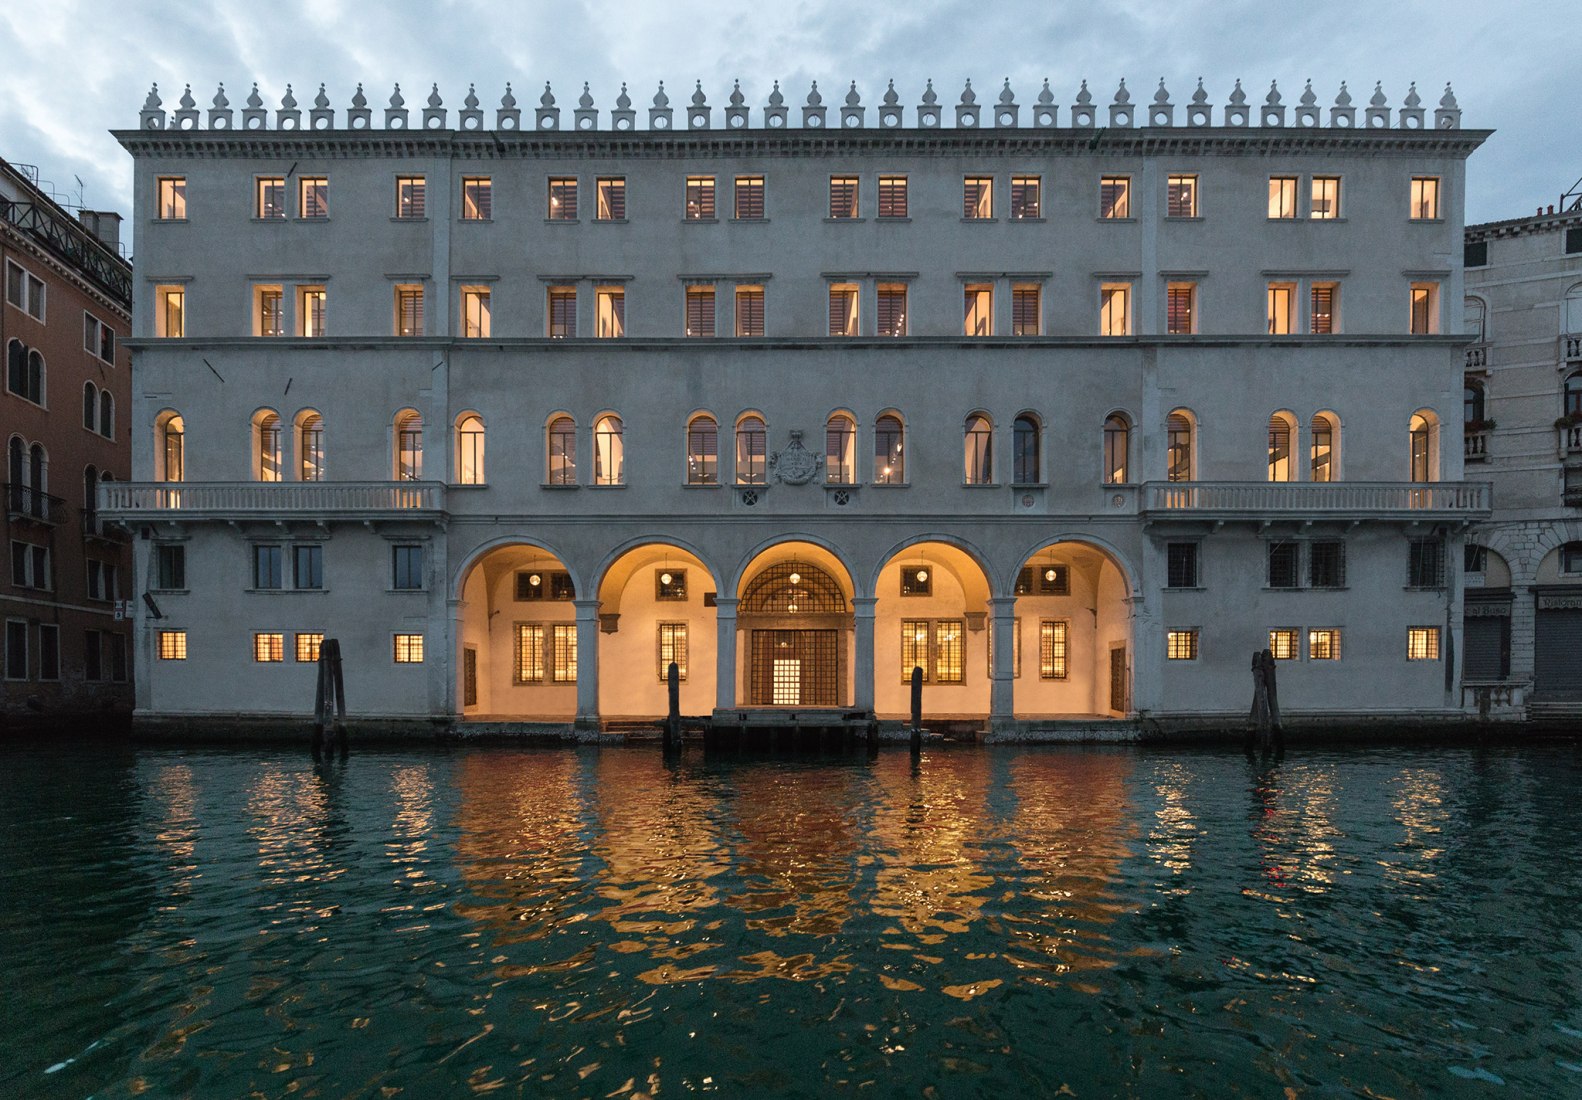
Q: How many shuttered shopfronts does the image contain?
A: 2